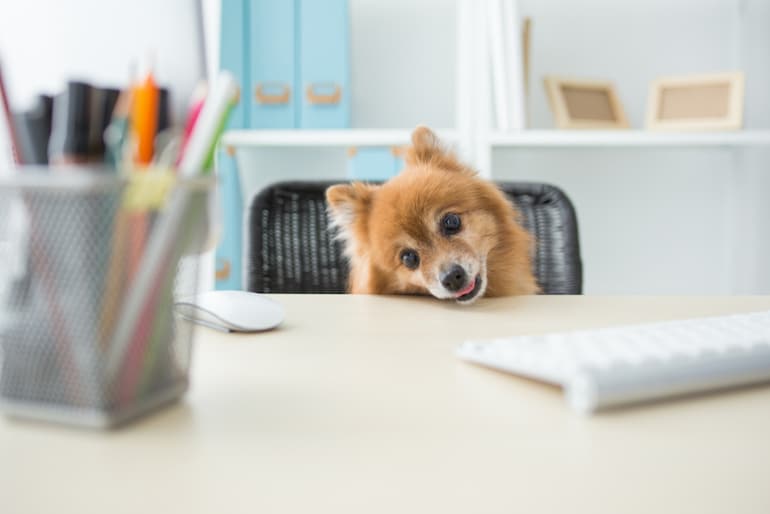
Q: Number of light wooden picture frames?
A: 2